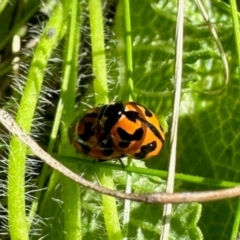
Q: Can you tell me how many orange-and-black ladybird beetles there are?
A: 2